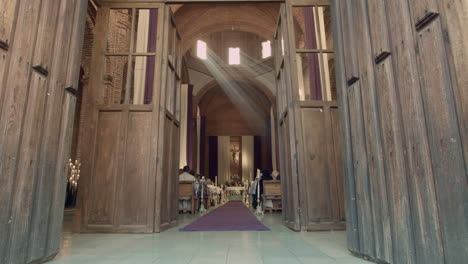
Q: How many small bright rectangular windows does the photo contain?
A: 3